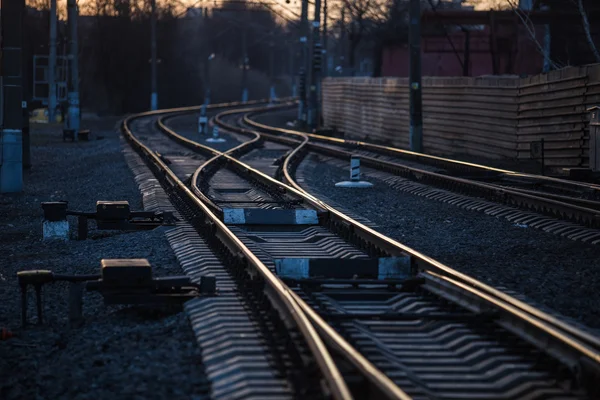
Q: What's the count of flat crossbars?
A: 2